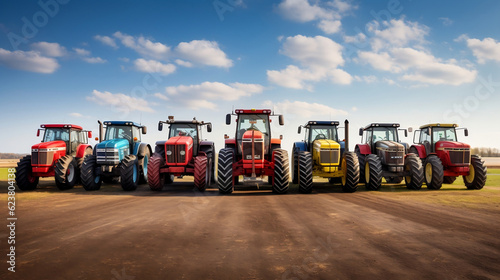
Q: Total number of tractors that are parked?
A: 7